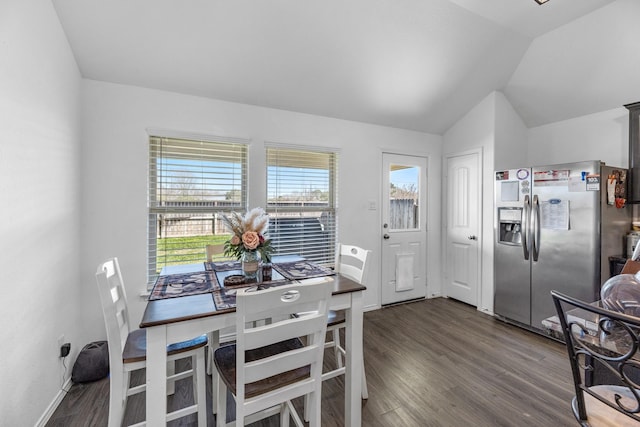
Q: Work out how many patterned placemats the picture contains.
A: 4